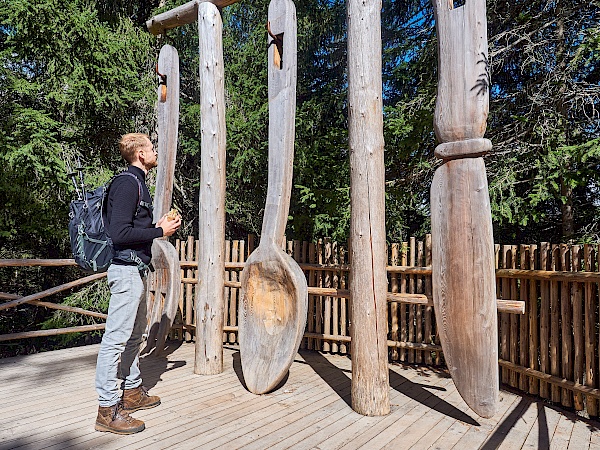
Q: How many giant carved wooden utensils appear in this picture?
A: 3